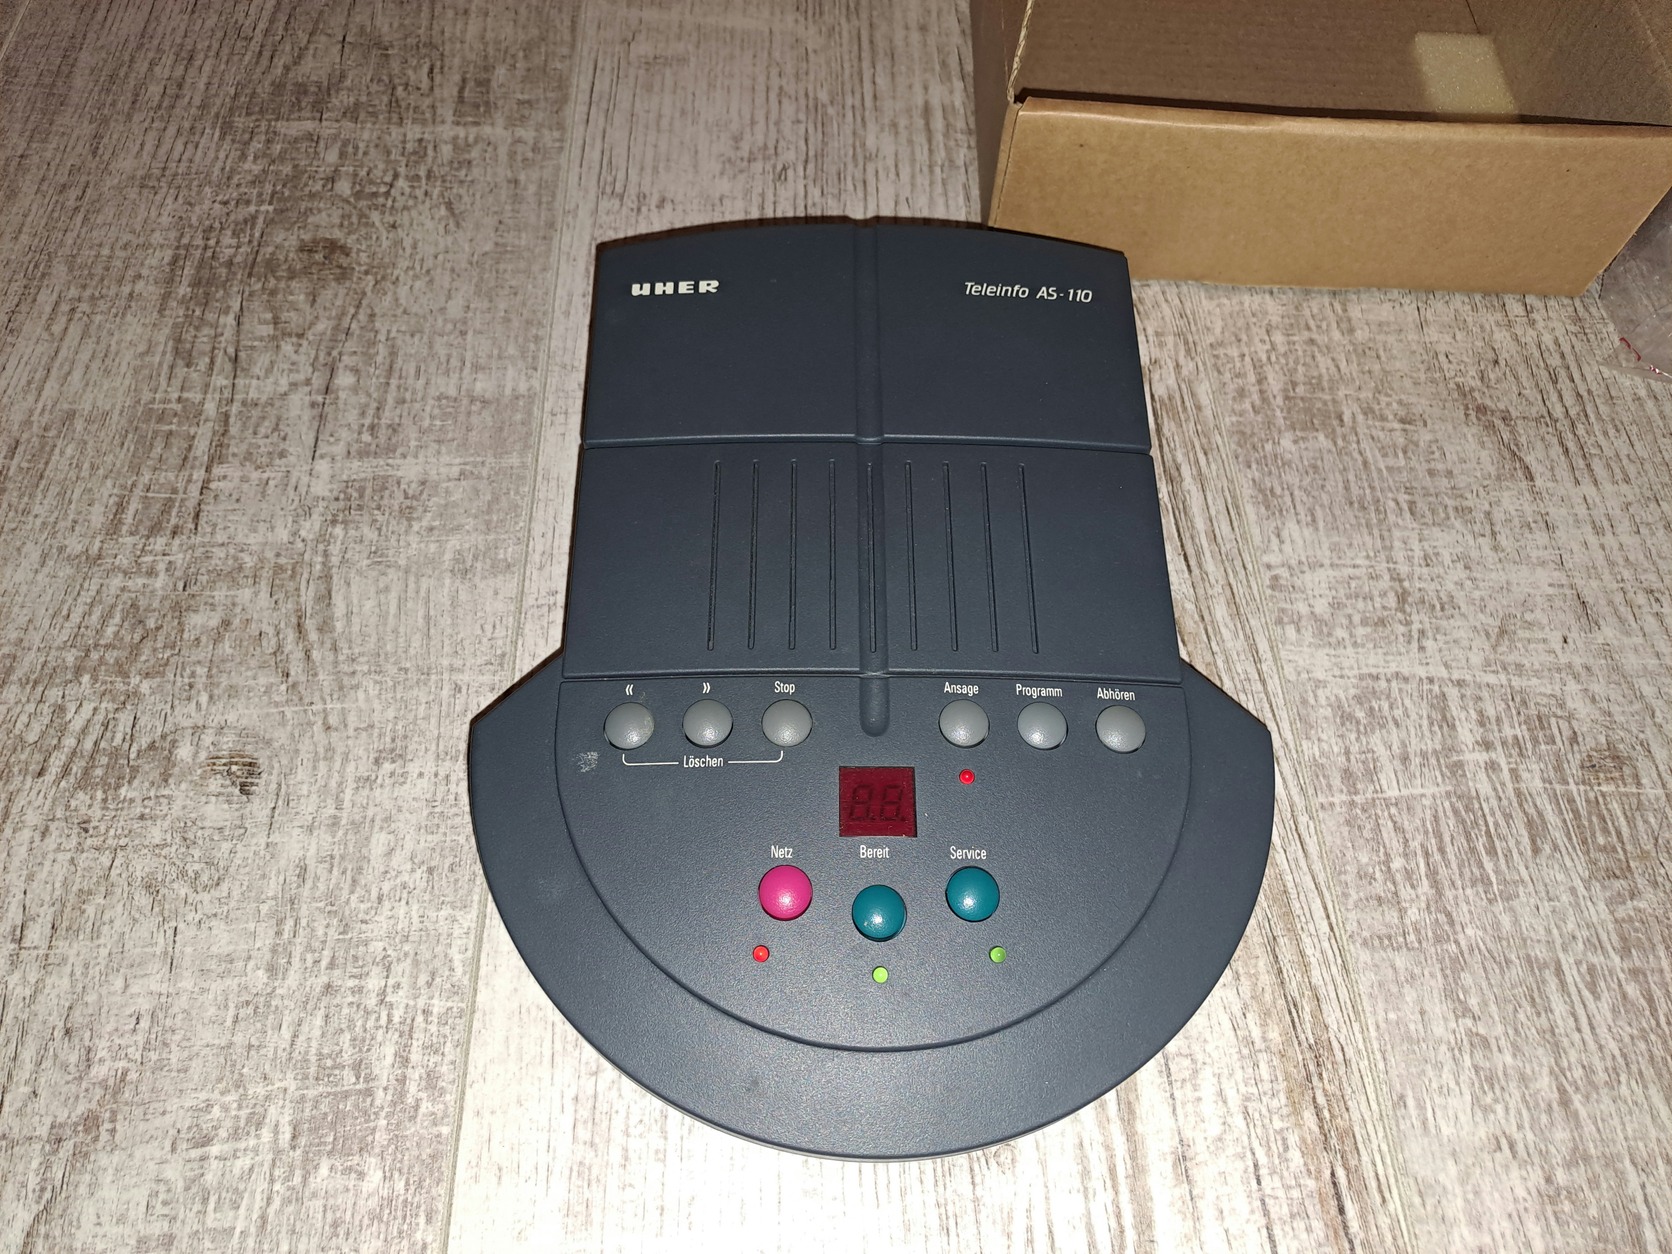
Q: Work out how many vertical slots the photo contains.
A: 9